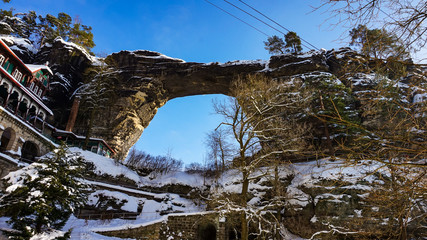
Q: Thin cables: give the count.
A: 3